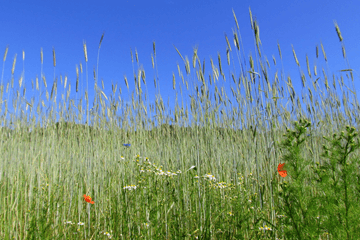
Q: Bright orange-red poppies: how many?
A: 2